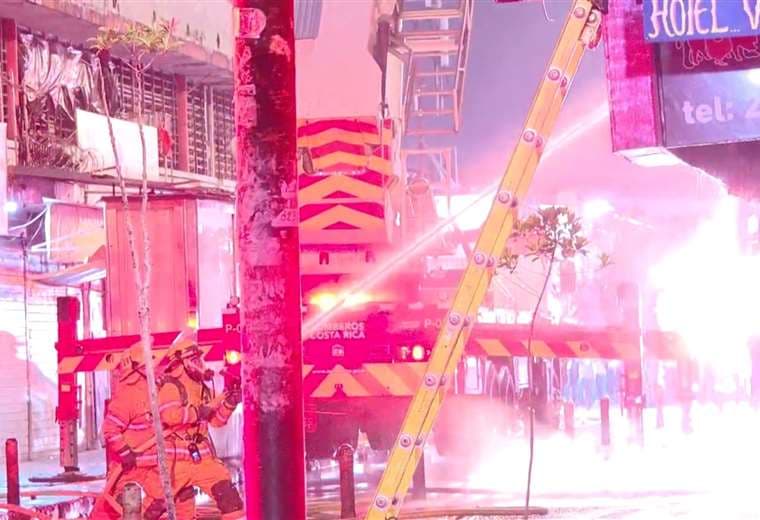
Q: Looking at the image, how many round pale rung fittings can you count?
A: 9